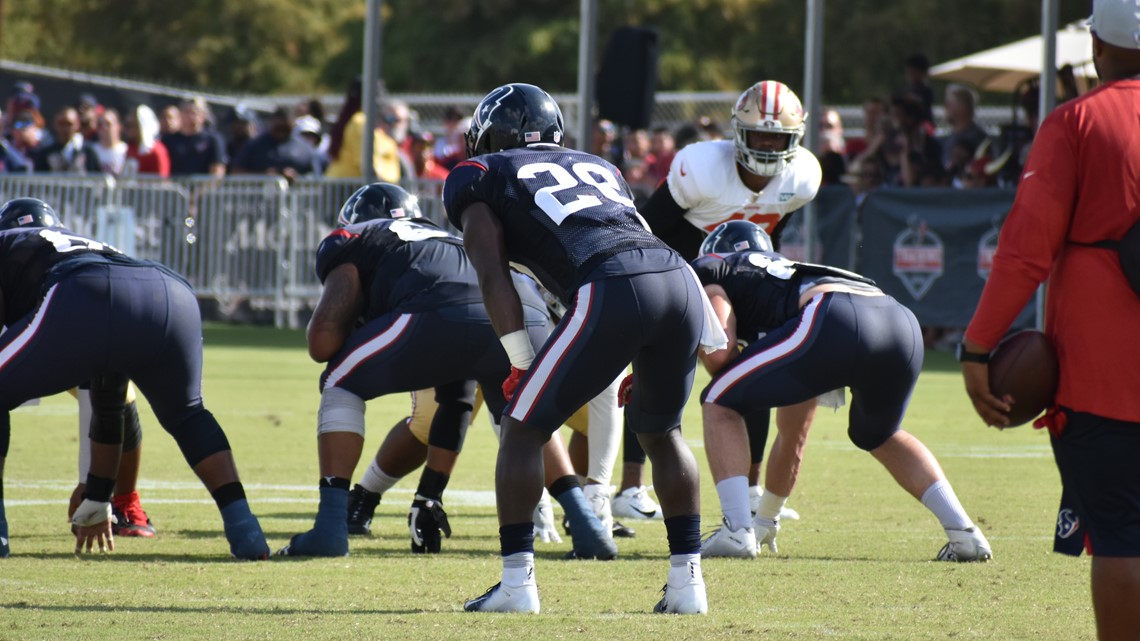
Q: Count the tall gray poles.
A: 4